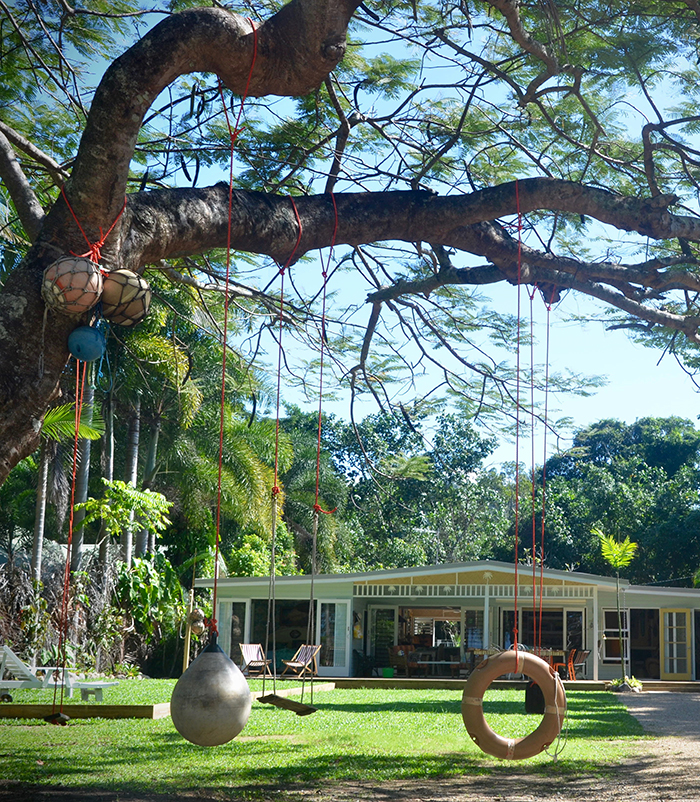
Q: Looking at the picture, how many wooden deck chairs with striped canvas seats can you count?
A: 2